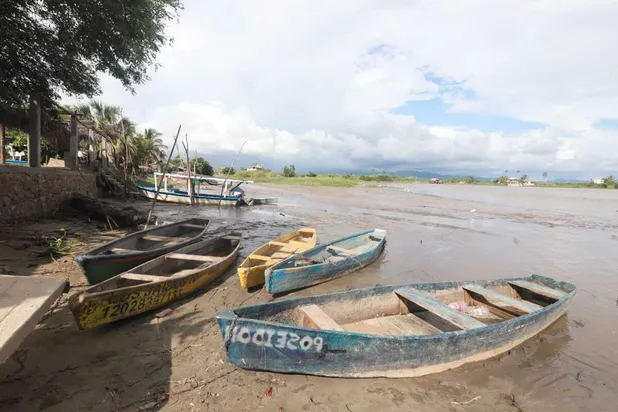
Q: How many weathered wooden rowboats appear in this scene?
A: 5